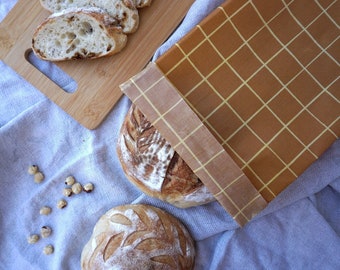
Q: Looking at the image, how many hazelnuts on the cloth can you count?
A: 11